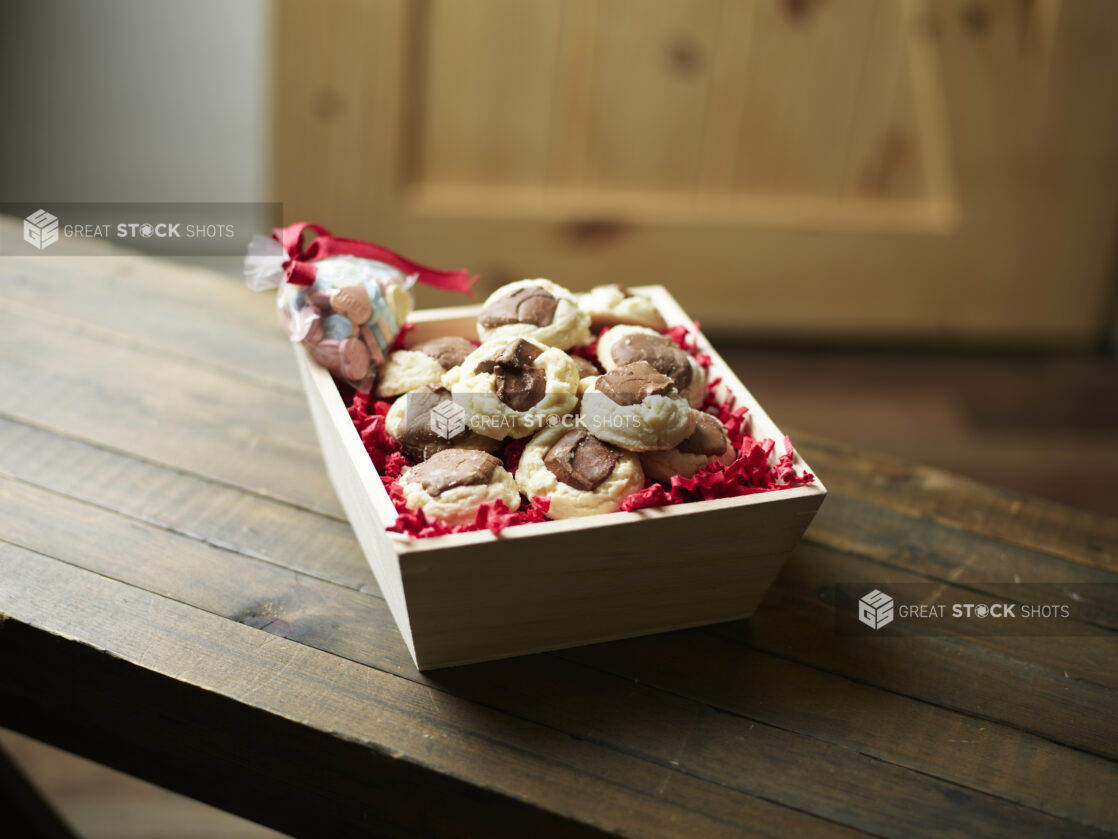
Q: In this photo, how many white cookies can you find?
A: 11